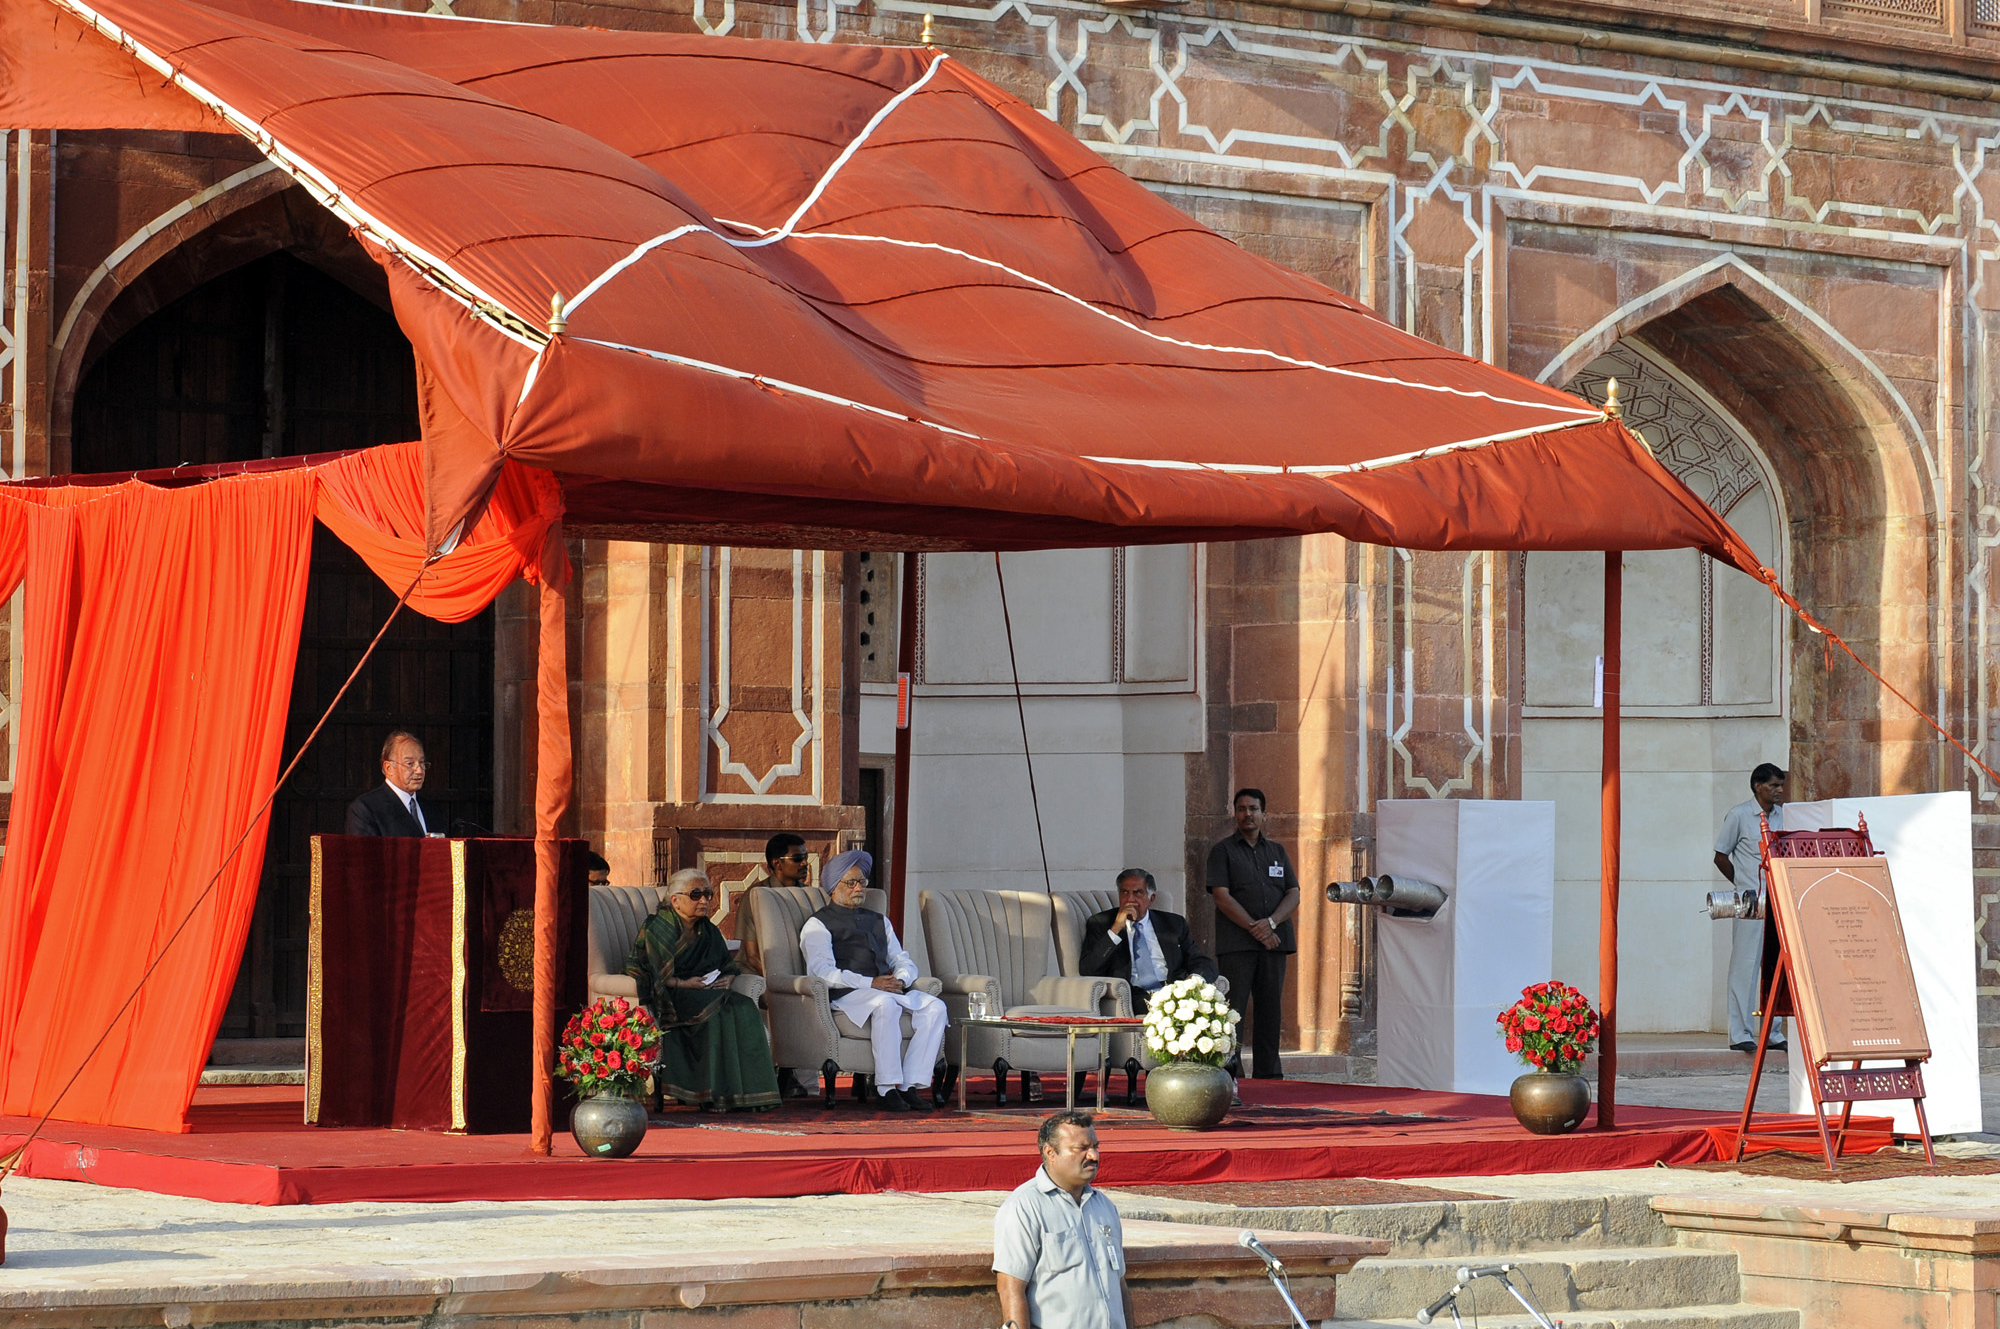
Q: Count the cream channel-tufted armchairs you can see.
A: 4